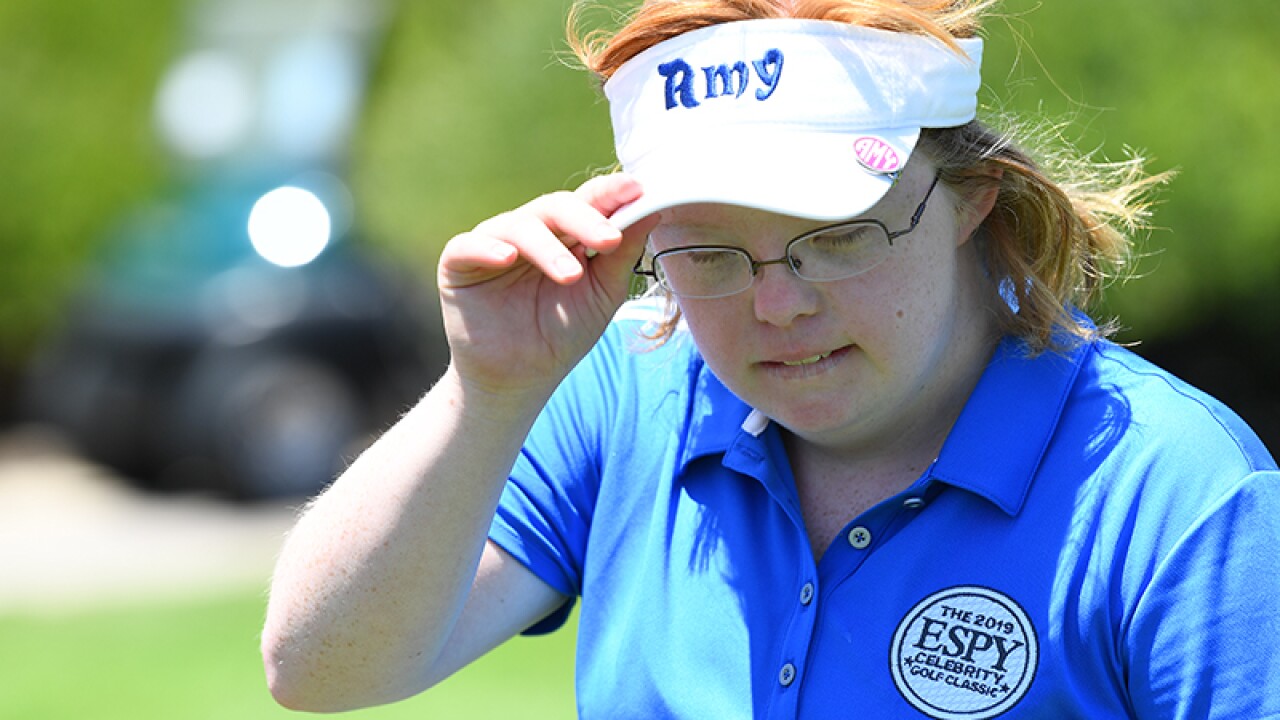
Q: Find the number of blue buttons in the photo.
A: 0